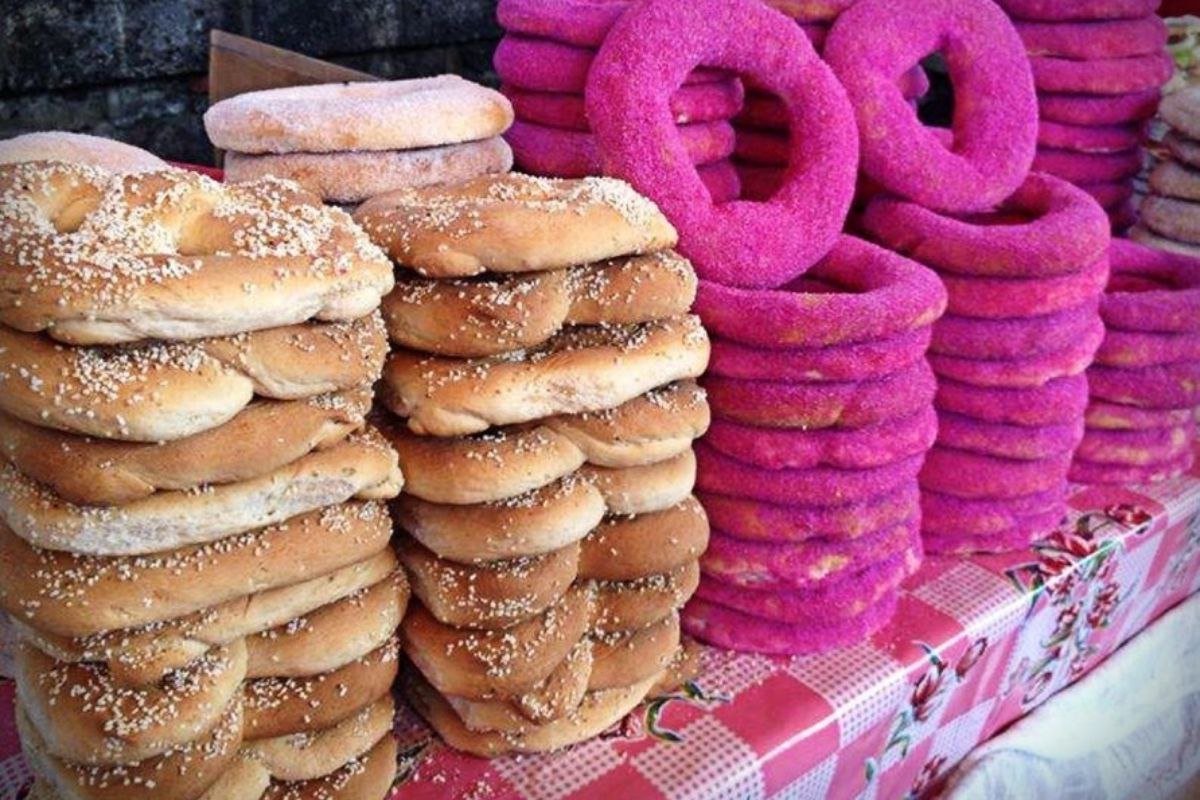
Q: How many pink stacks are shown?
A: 6